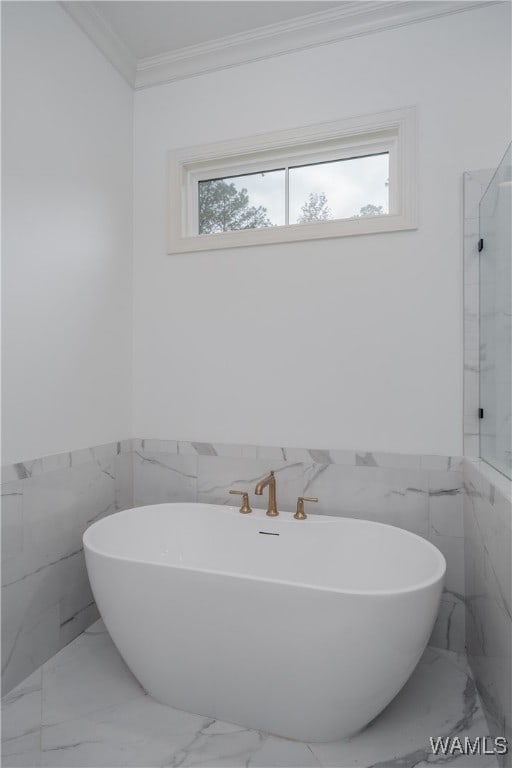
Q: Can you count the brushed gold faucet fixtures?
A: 3